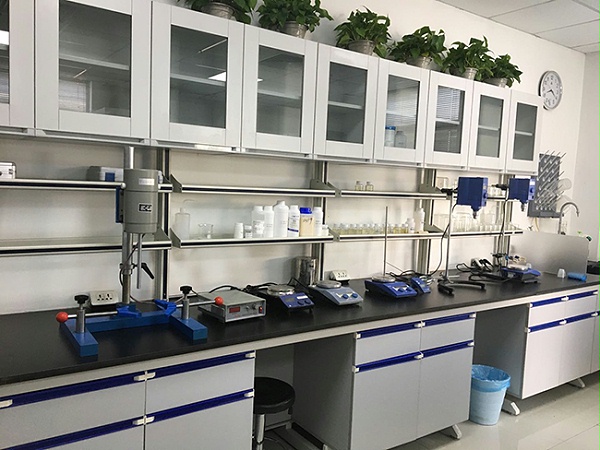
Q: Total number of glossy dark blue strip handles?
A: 12